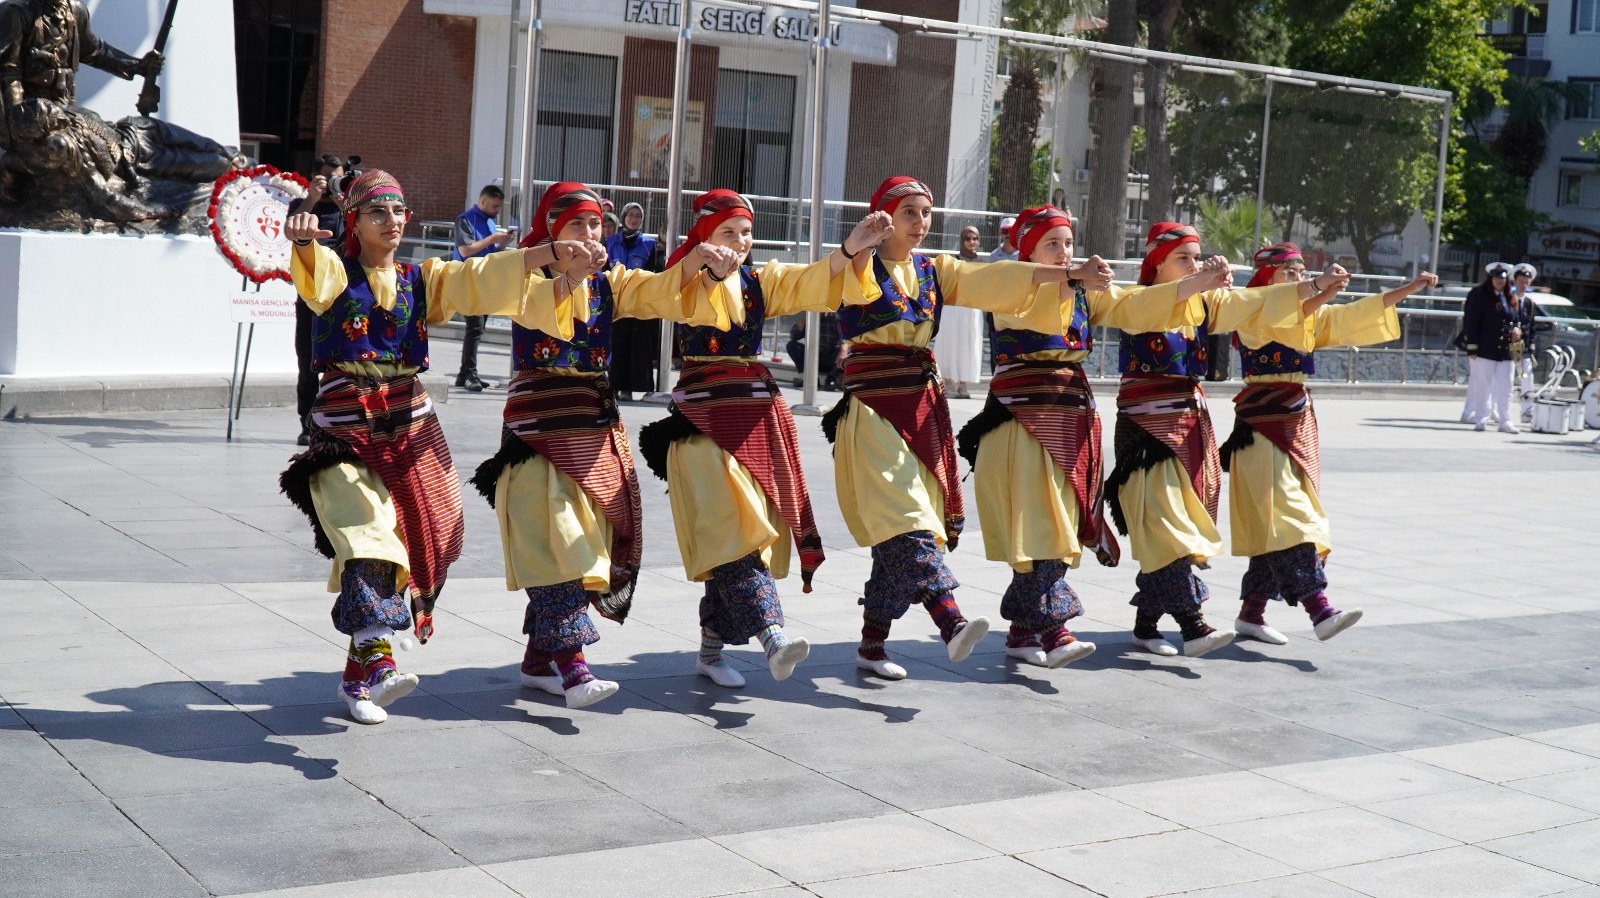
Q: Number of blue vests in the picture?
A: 9